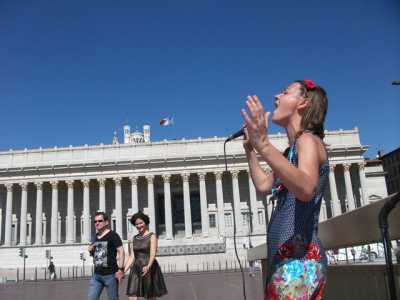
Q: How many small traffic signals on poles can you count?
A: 3